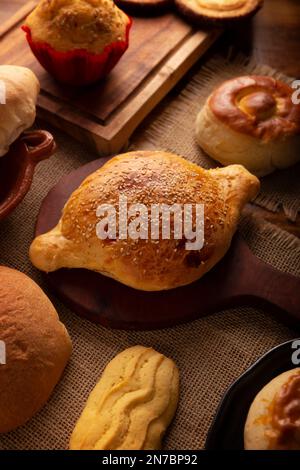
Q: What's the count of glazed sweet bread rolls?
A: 2